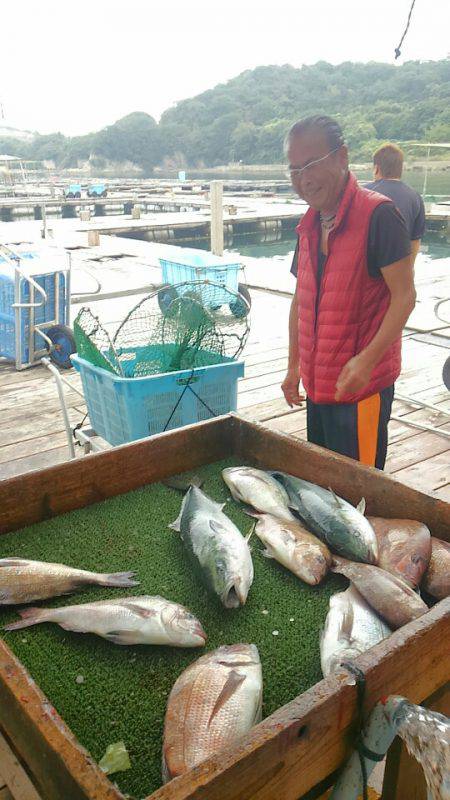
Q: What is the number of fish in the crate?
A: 11